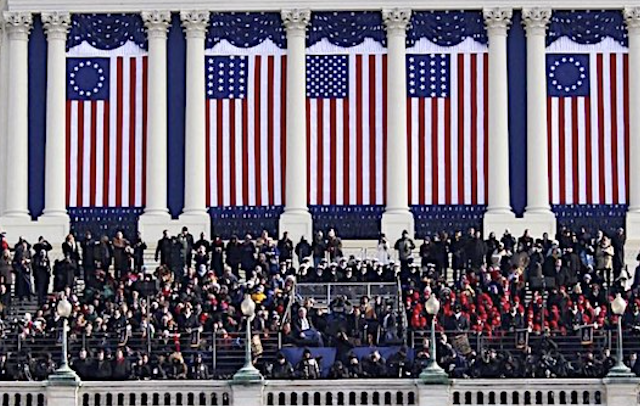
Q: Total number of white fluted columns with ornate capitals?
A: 9